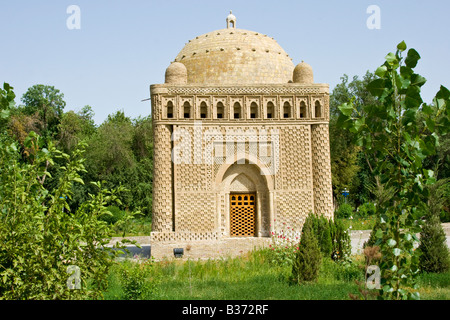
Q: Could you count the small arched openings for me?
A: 10